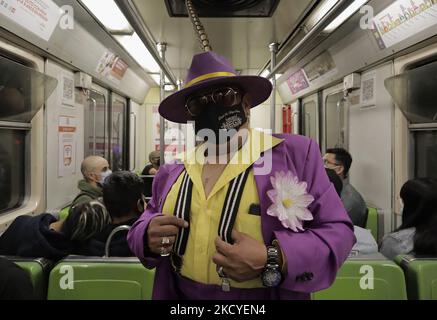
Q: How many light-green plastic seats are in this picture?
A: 6